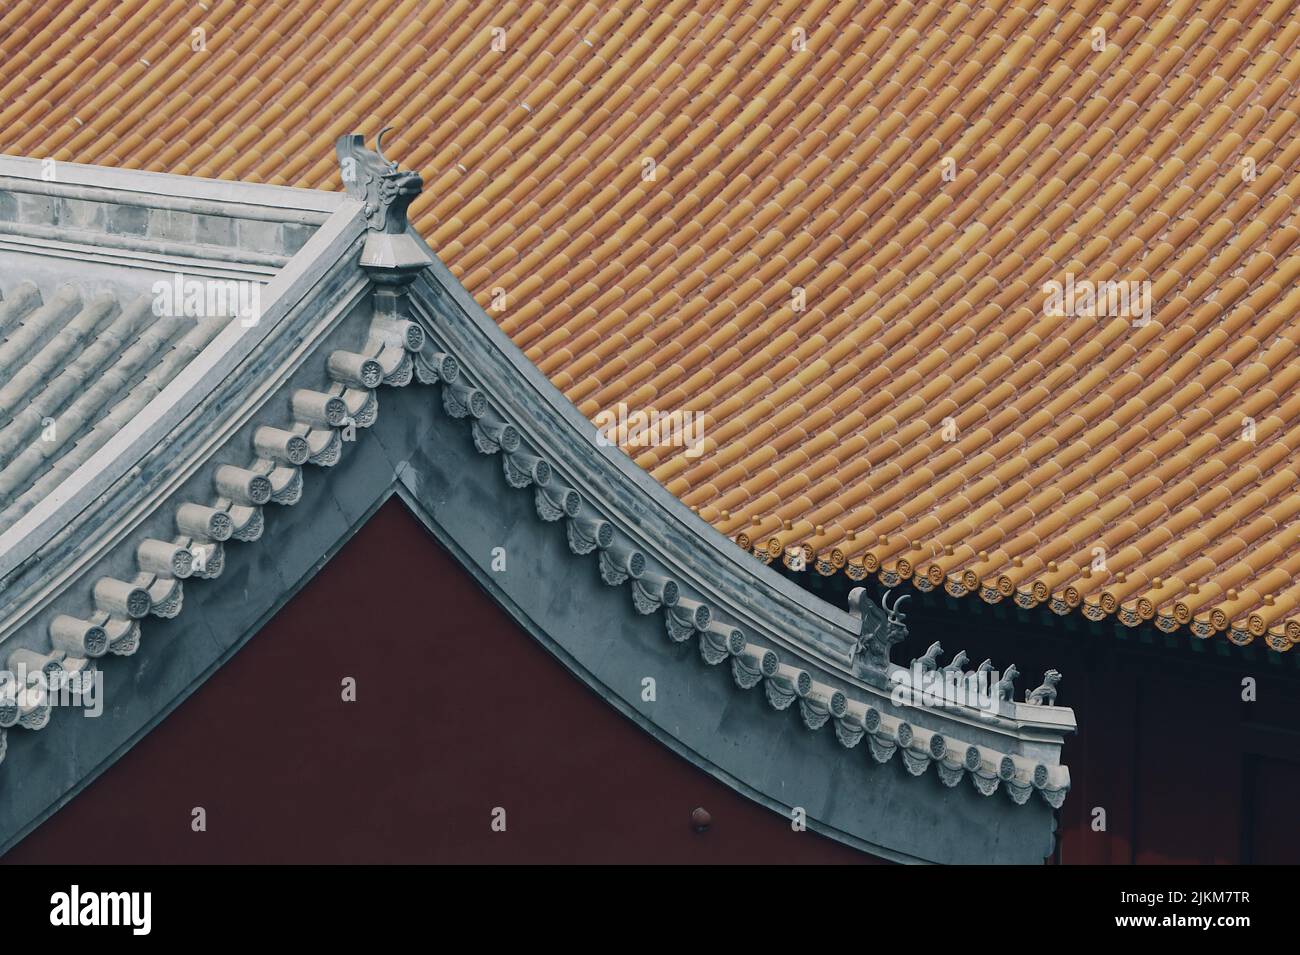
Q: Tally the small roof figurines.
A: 5